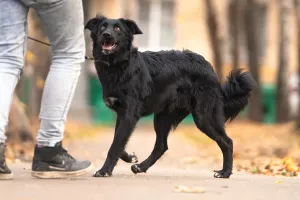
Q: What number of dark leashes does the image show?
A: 1